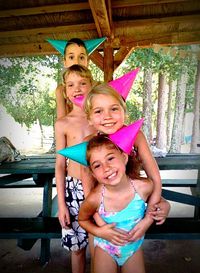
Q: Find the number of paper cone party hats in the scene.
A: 6